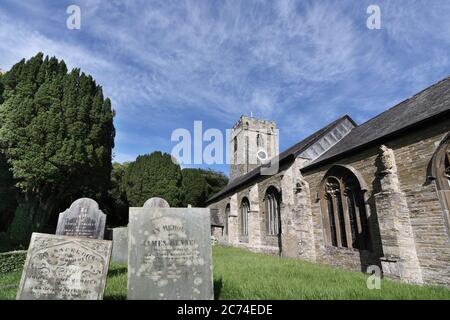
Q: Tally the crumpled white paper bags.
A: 0